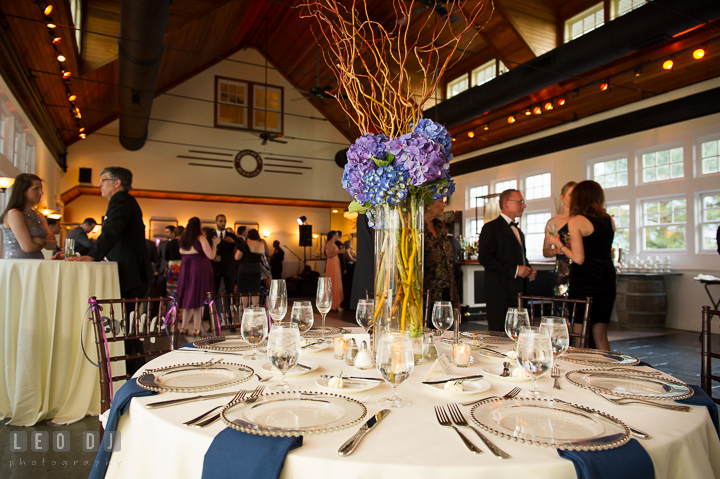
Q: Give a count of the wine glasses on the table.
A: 11